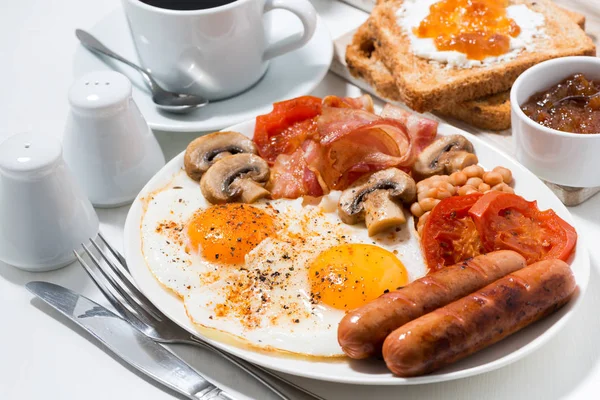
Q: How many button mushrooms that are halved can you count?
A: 4